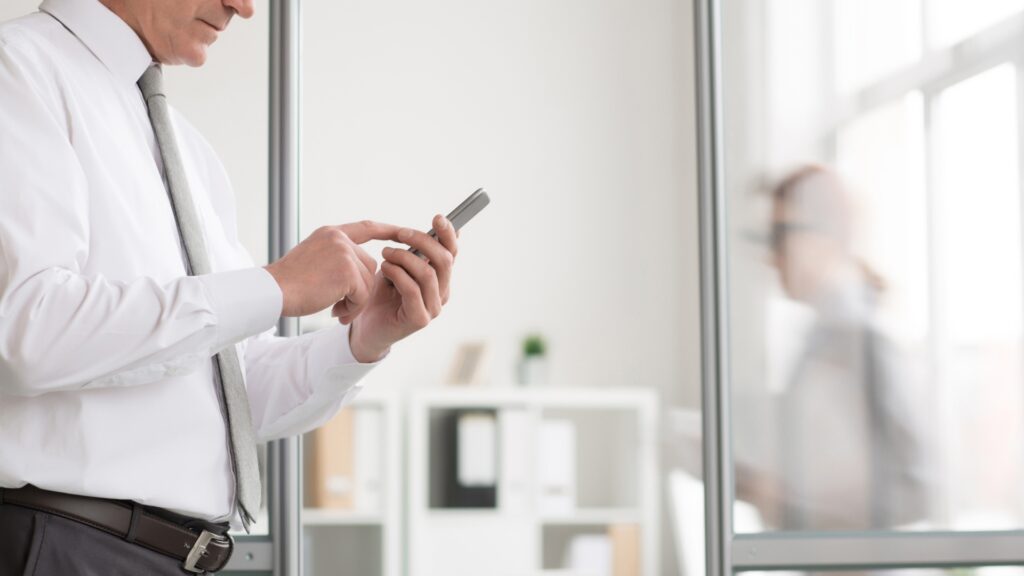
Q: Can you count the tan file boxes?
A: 2